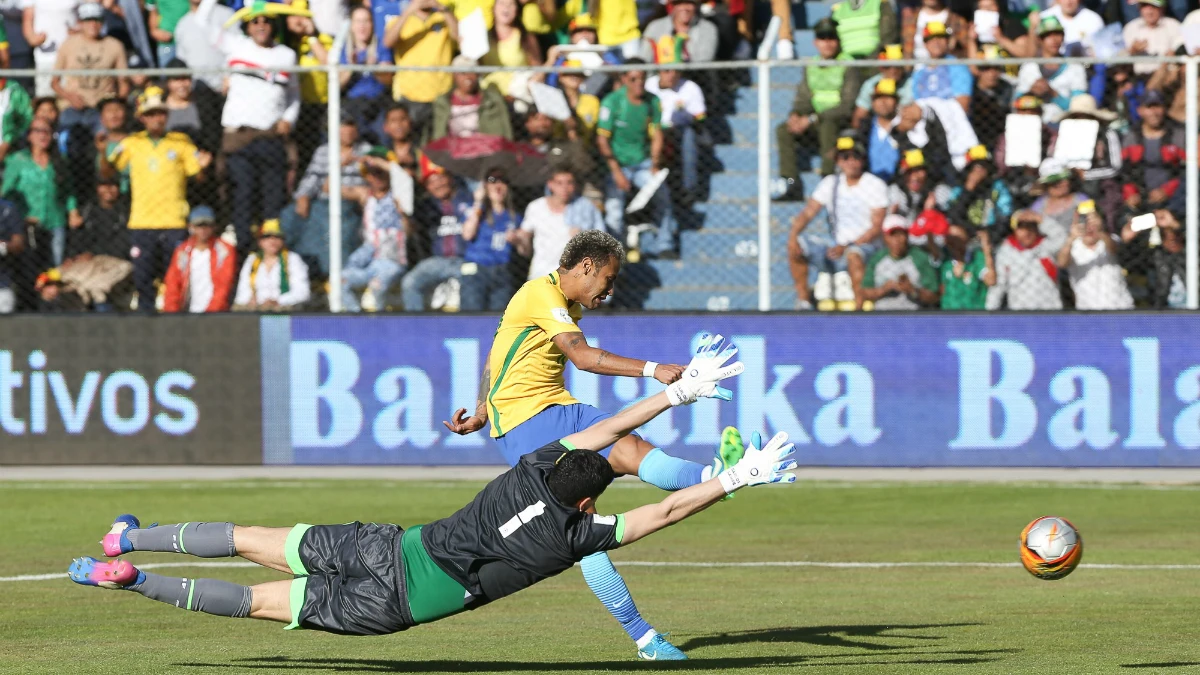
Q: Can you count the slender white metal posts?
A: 3